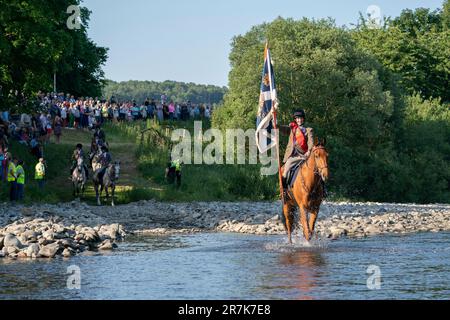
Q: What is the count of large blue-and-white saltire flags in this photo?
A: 1